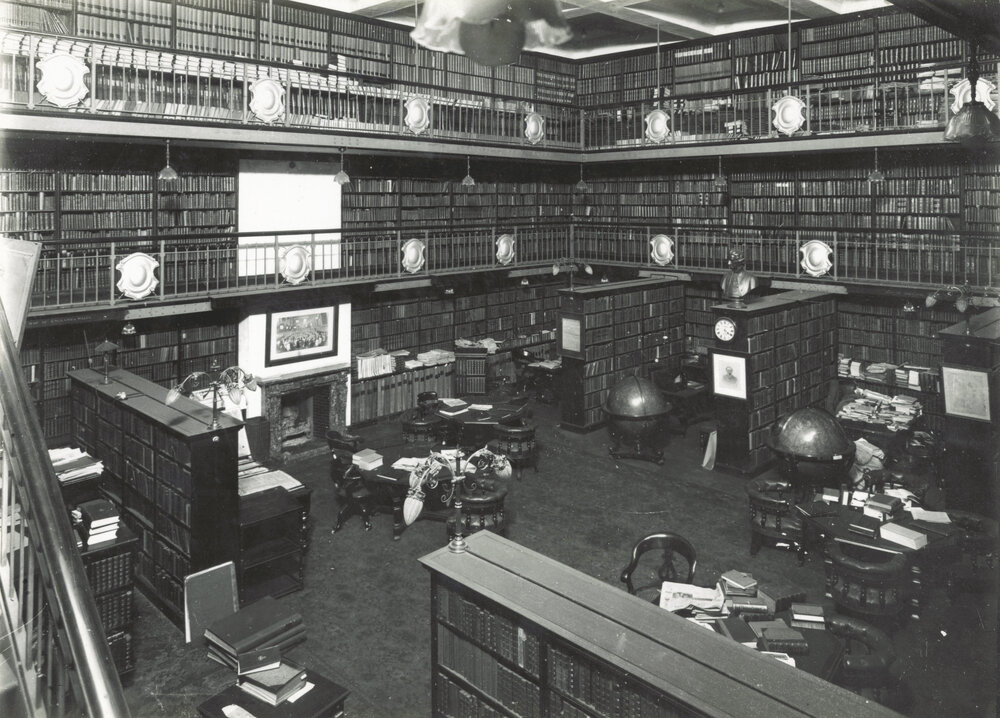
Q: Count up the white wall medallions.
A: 13